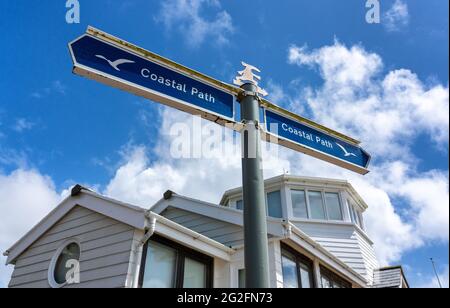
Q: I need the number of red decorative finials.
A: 0